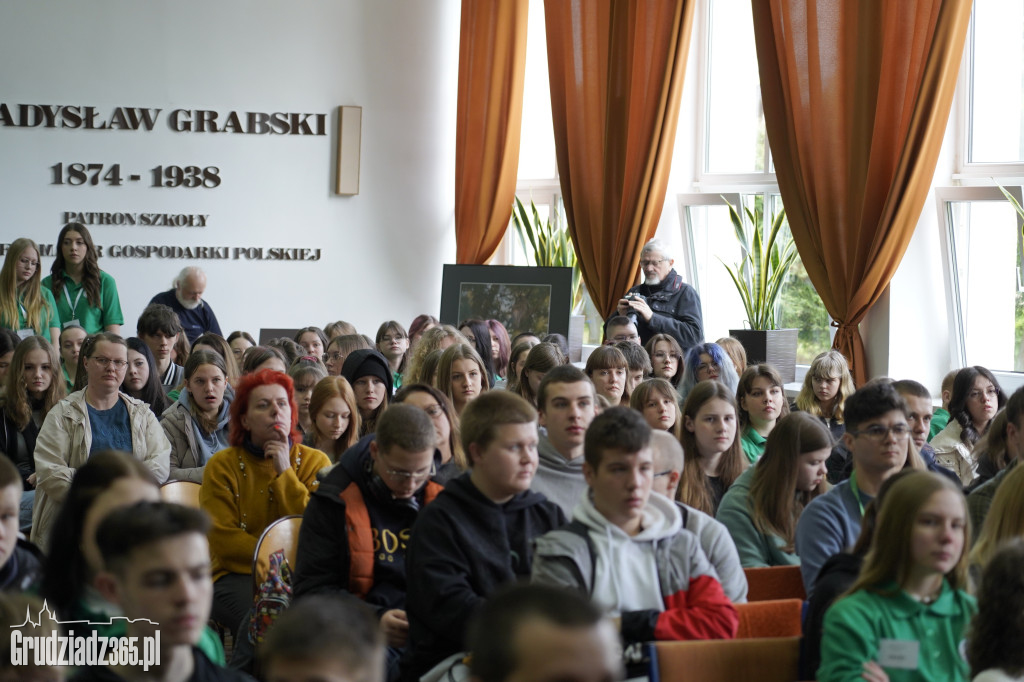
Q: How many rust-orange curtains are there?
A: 3